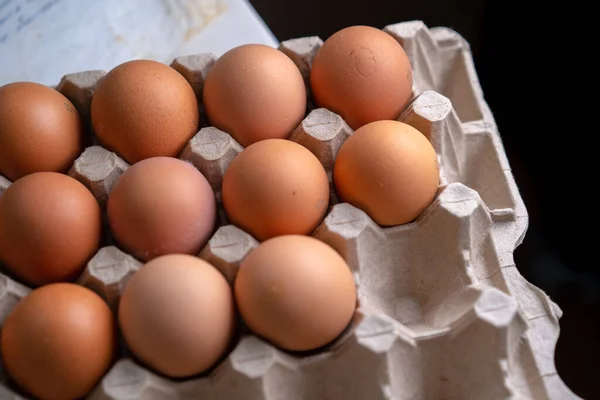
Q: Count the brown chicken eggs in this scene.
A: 11